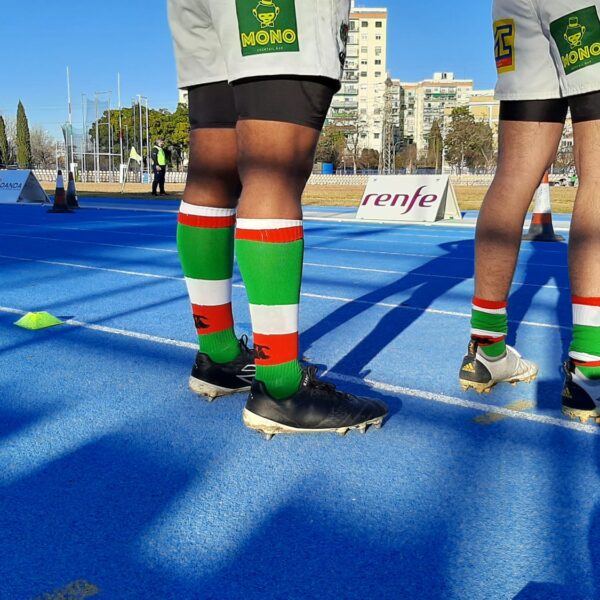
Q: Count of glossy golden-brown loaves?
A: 0